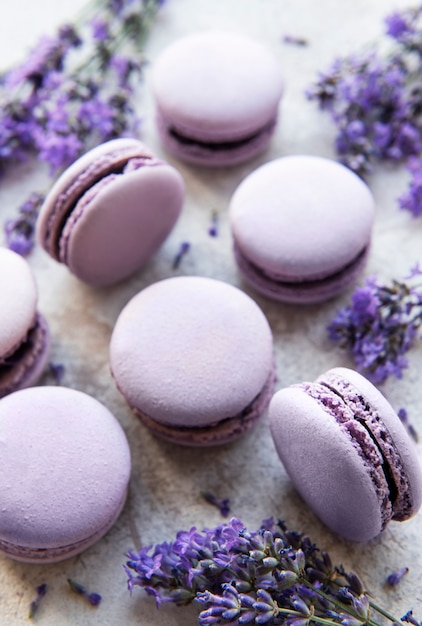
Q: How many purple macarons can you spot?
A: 7